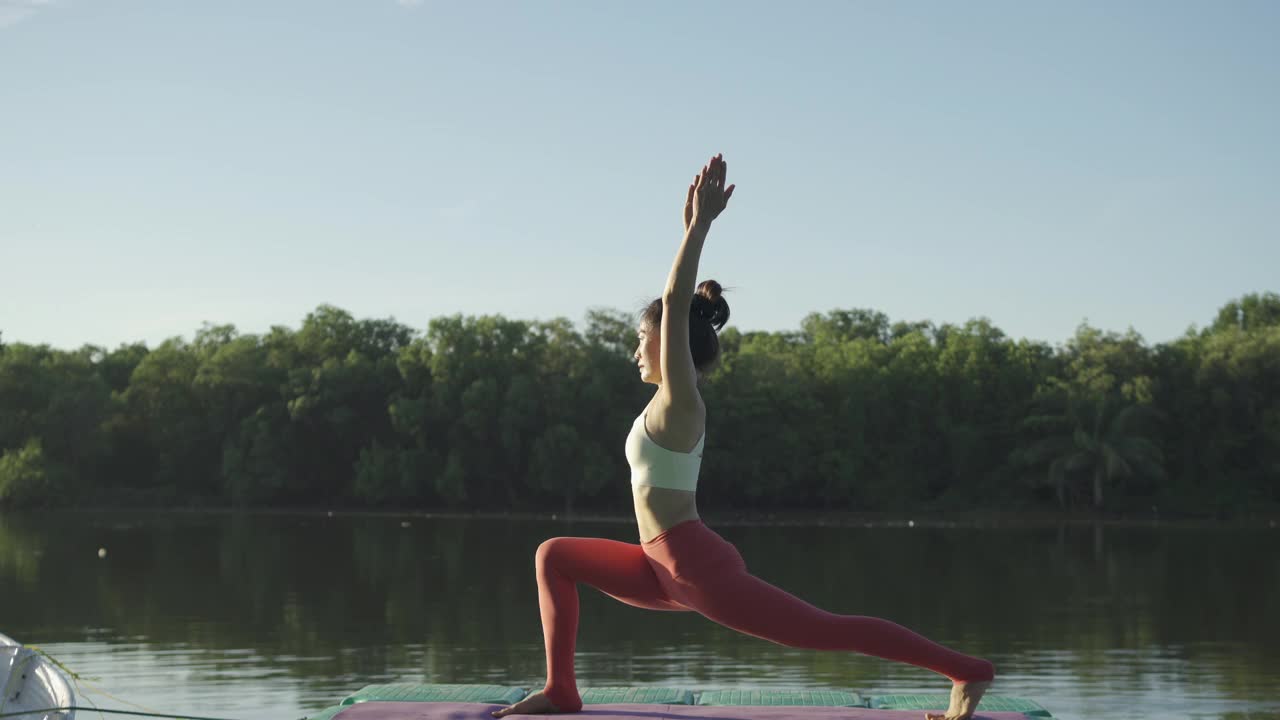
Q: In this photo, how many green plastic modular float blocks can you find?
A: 4